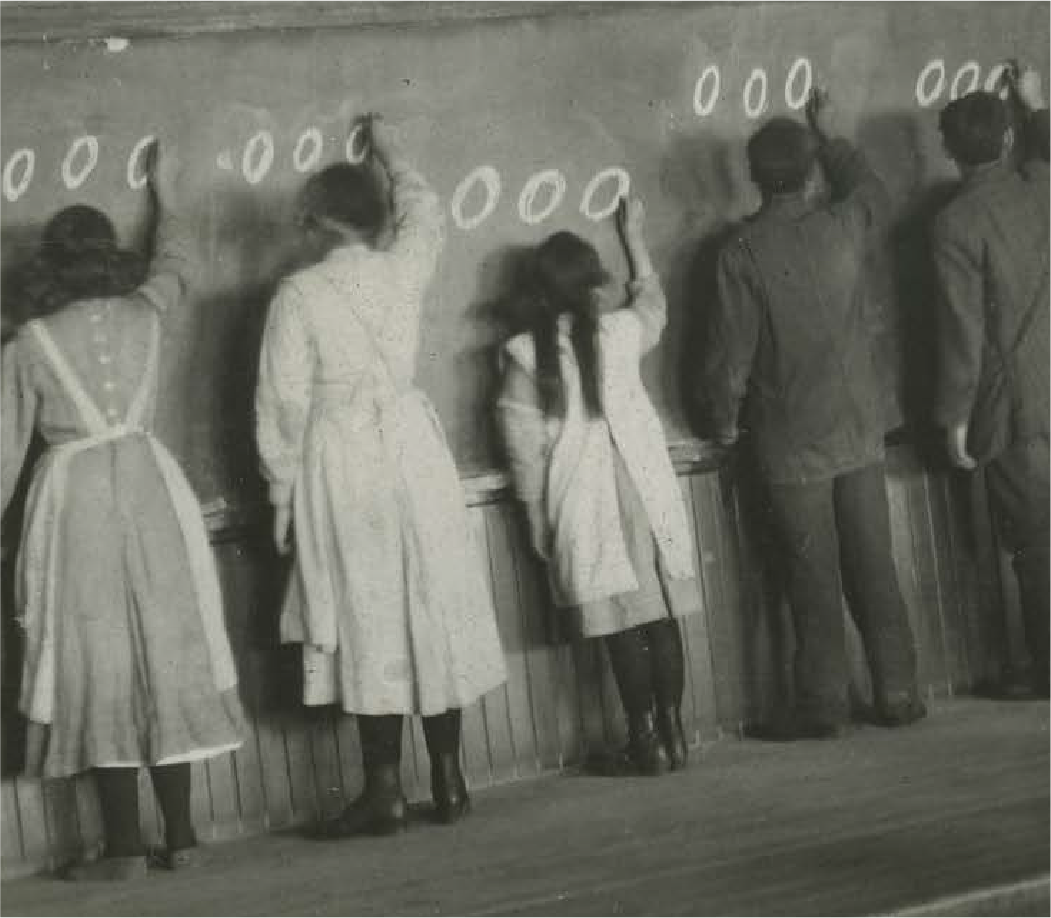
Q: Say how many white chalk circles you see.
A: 15